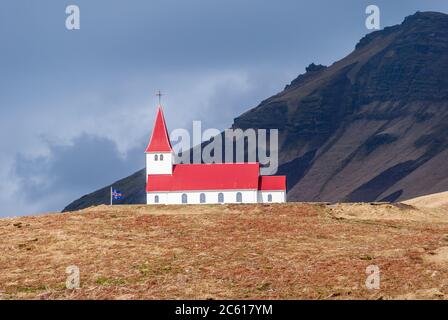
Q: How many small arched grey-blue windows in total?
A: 8